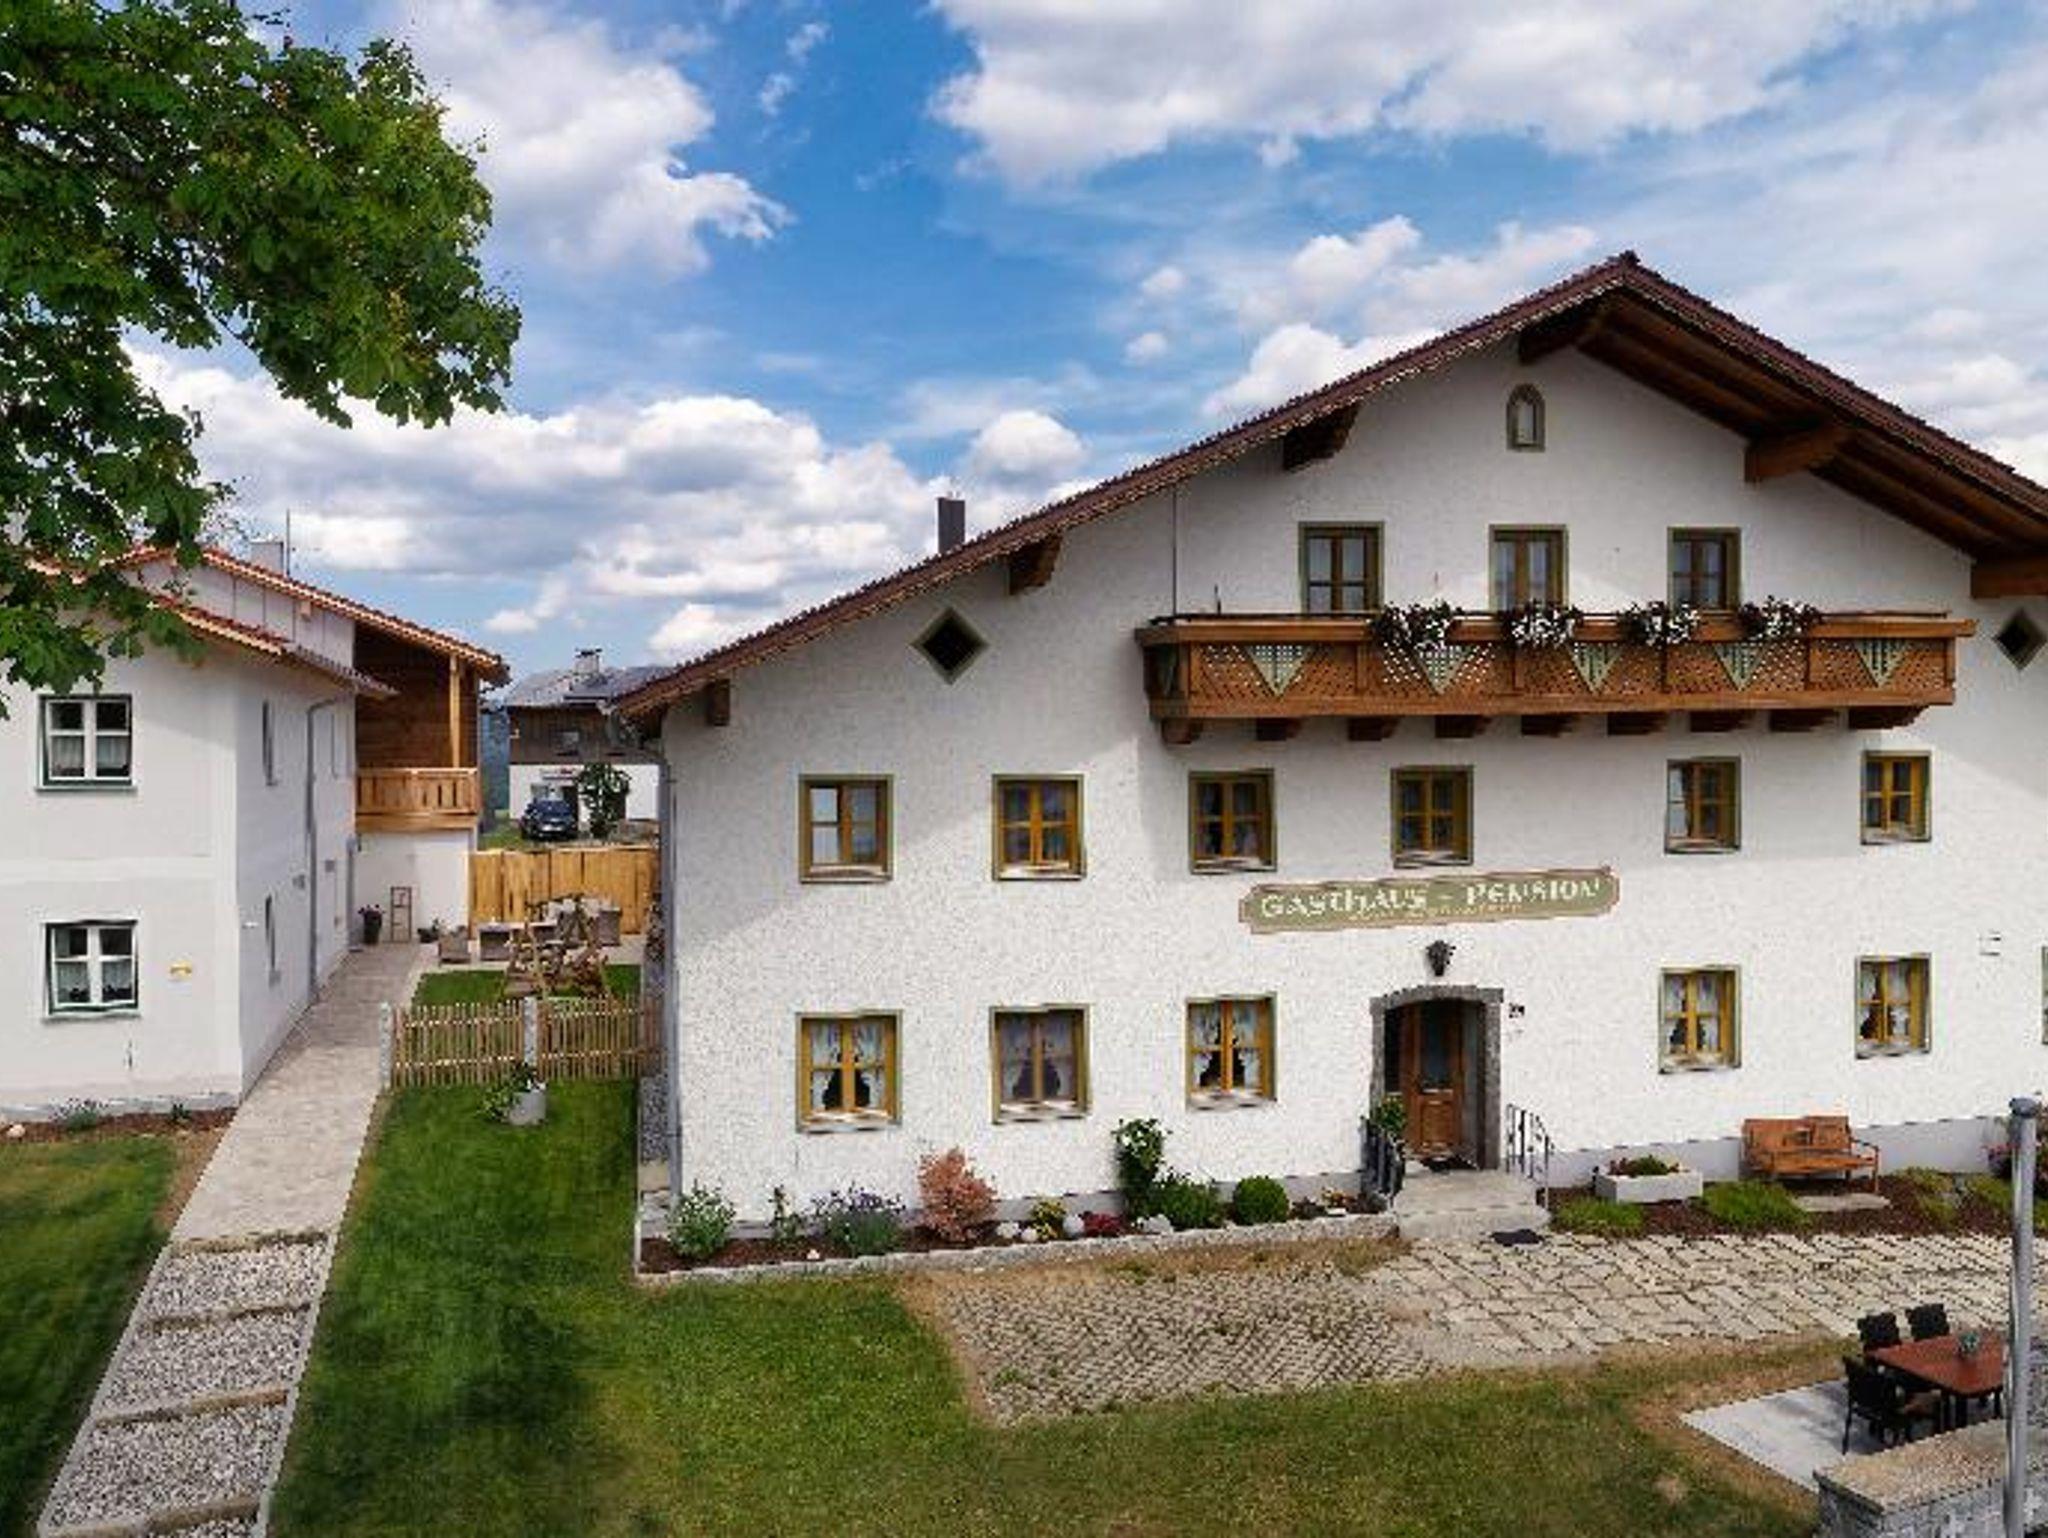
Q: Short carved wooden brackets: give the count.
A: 9